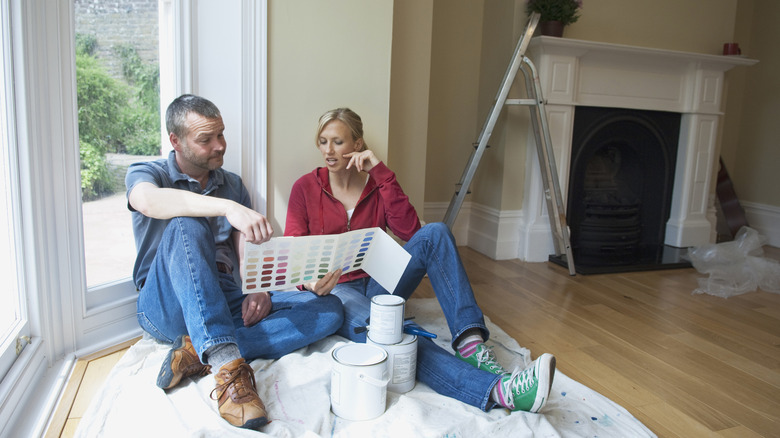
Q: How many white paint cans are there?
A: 3